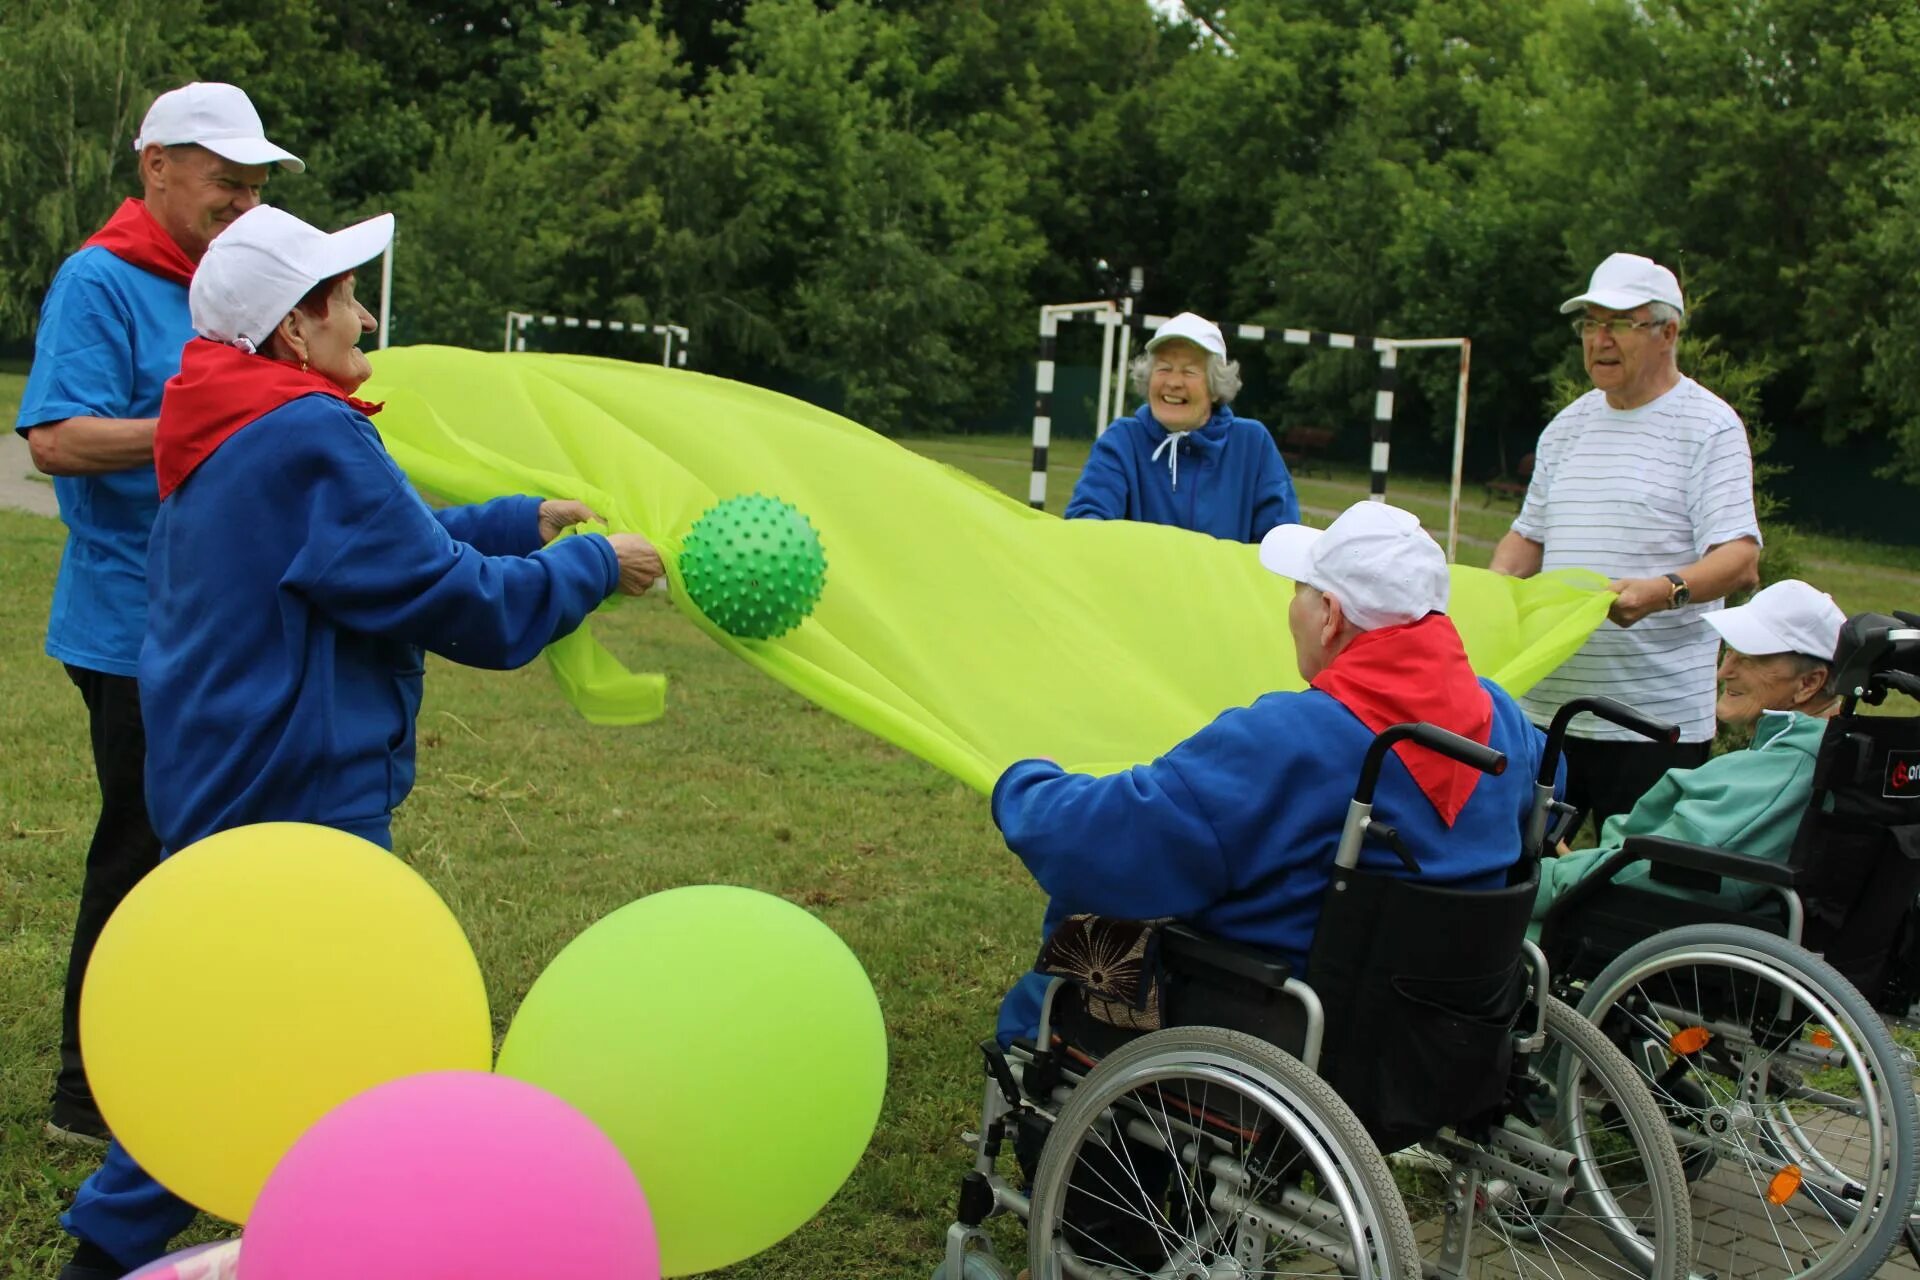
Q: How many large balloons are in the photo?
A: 3